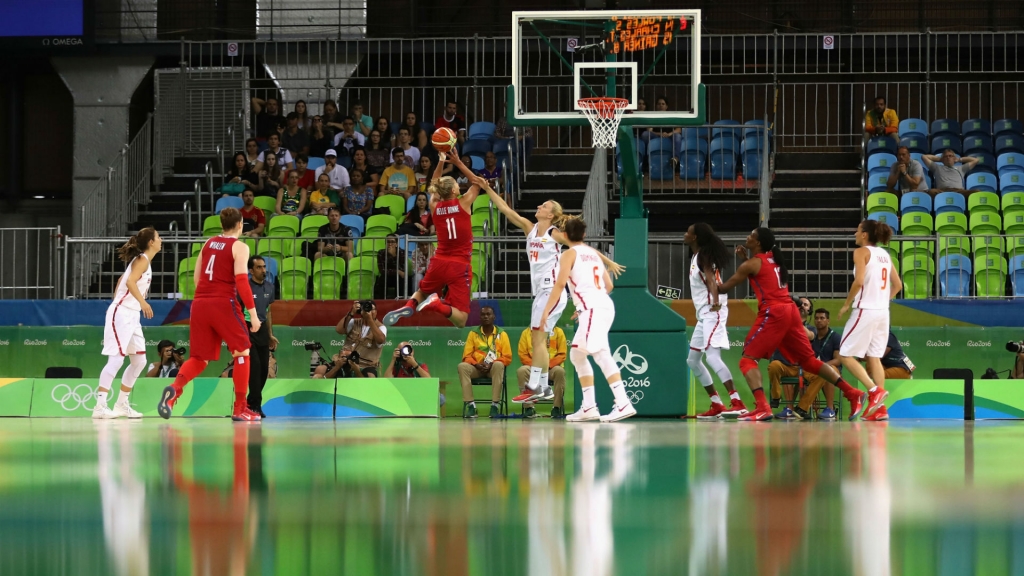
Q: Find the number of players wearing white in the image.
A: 5